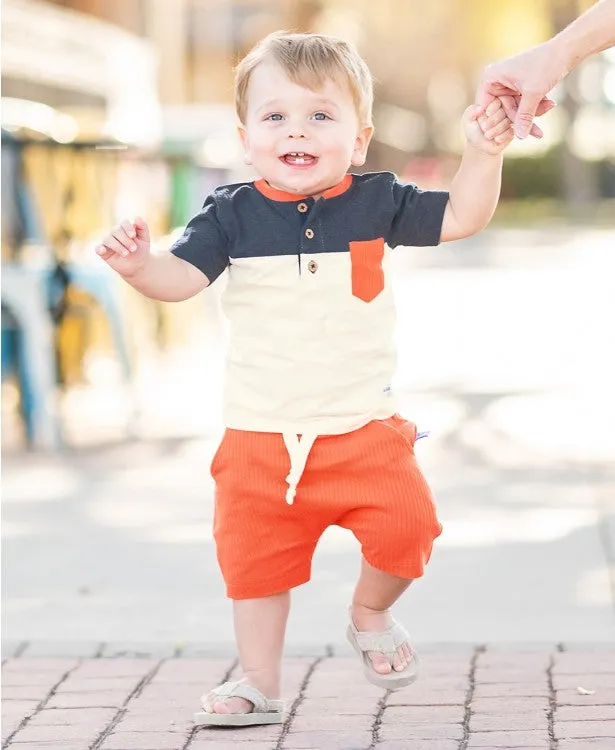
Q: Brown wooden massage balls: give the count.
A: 0